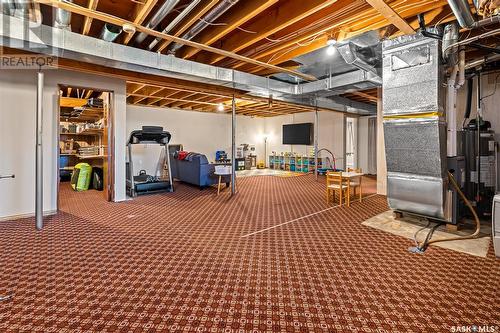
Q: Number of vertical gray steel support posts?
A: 3